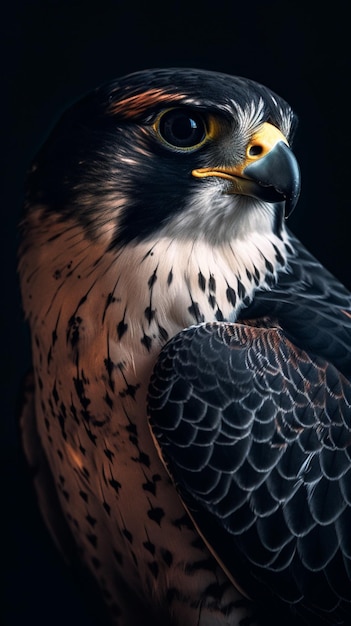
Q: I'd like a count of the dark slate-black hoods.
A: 1